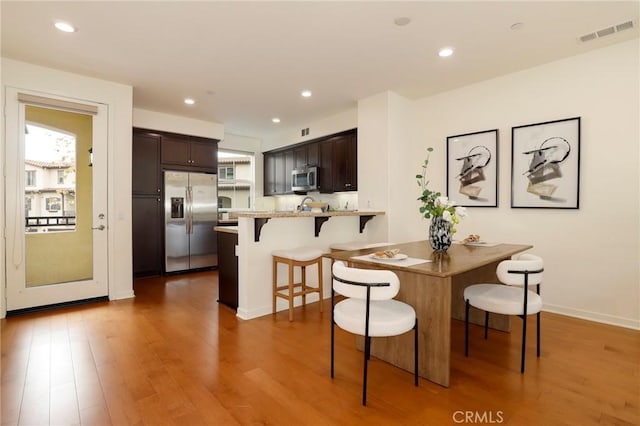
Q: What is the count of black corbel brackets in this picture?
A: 3